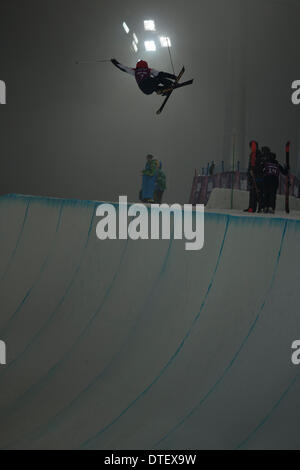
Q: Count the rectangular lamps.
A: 6